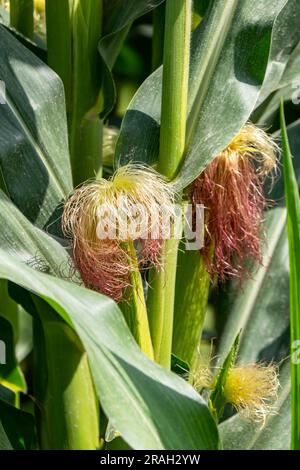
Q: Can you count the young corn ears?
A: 3